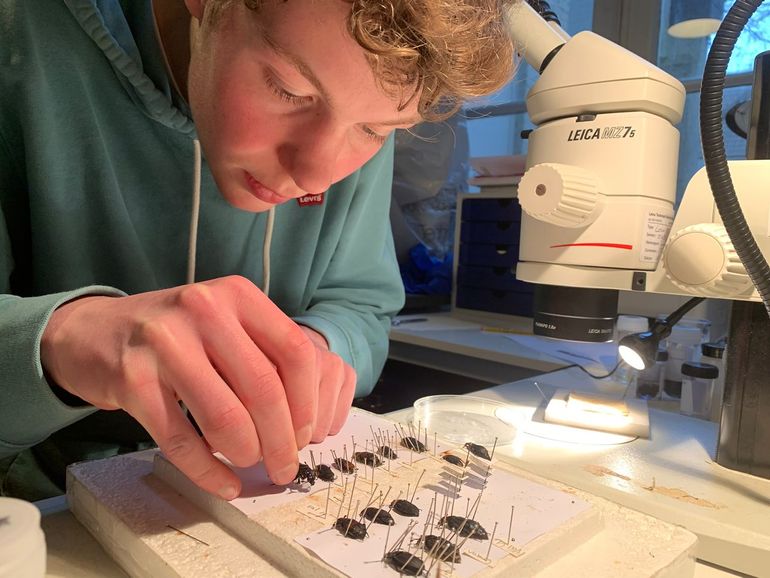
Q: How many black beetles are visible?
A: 14